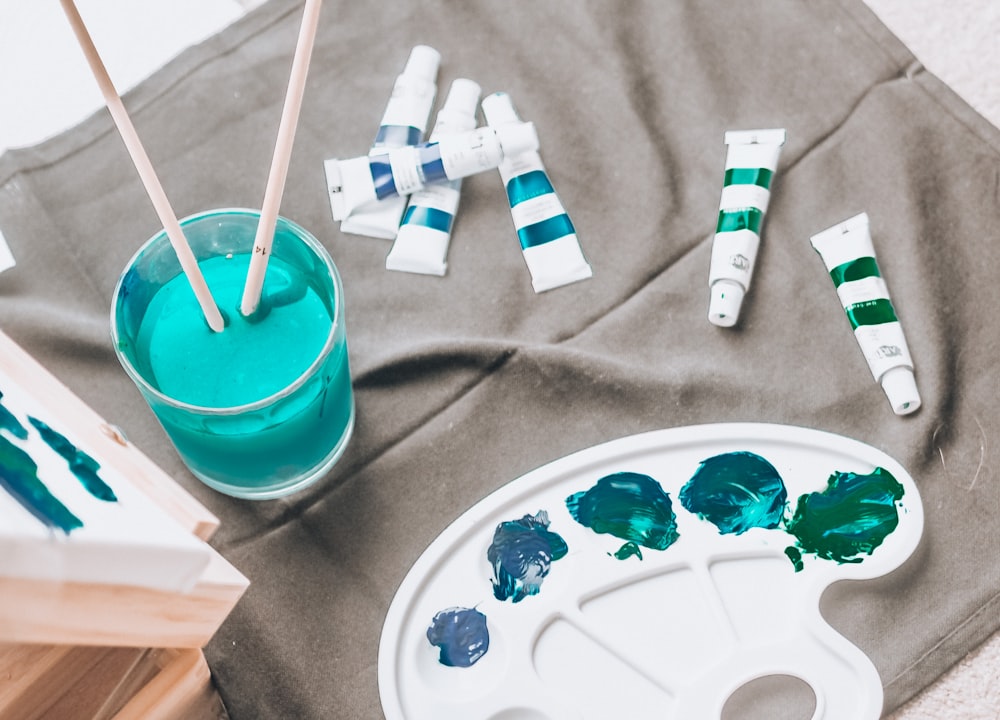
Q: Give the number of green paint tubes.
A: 2